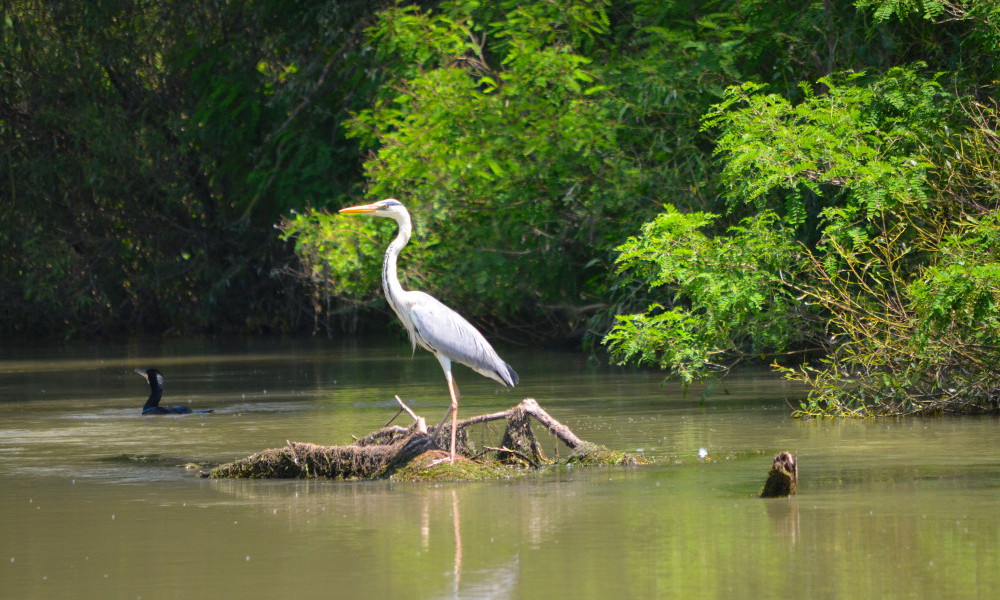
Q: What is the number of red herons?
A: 0